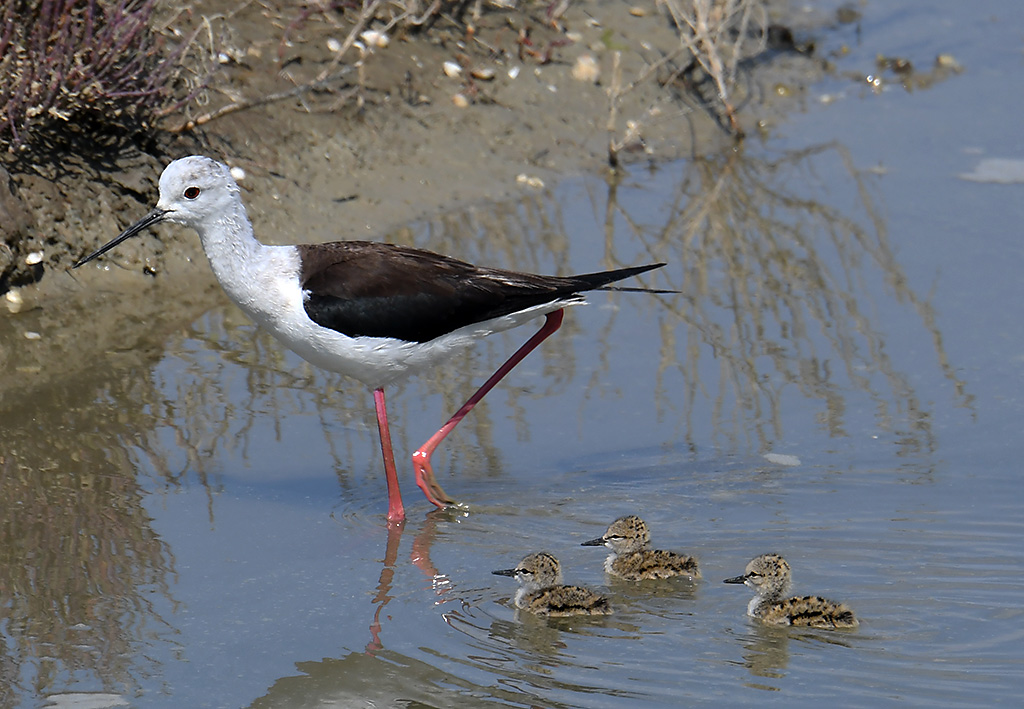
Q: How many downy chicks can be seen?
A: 3